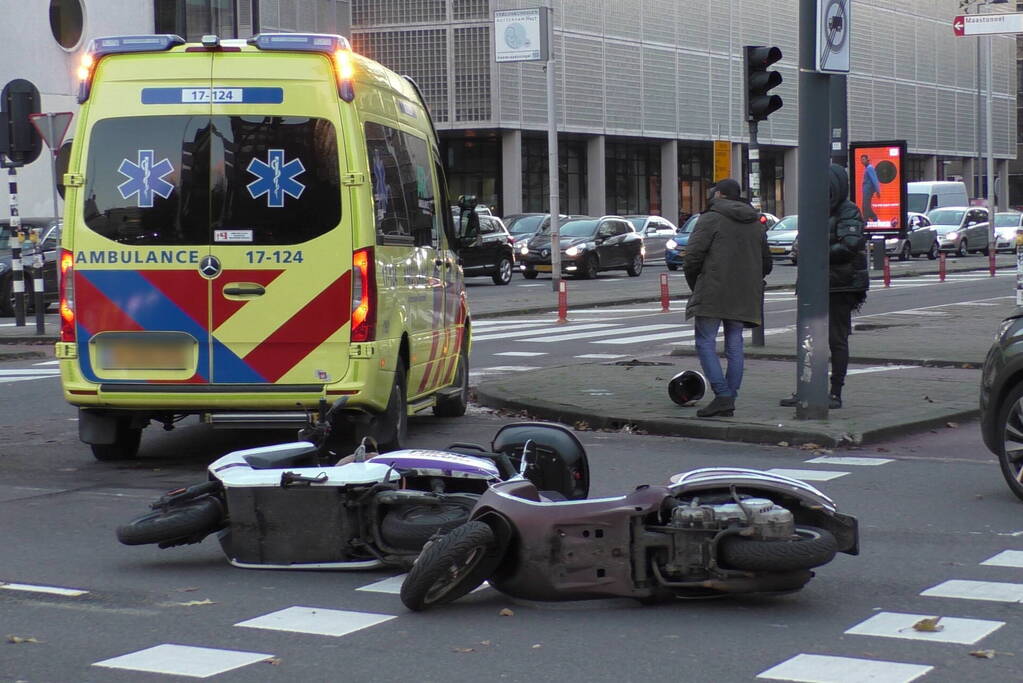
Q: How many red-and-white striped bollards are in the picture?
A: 5